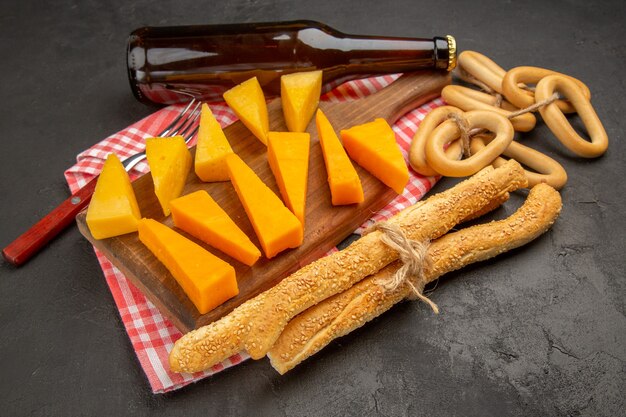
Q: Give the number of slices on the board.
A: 11